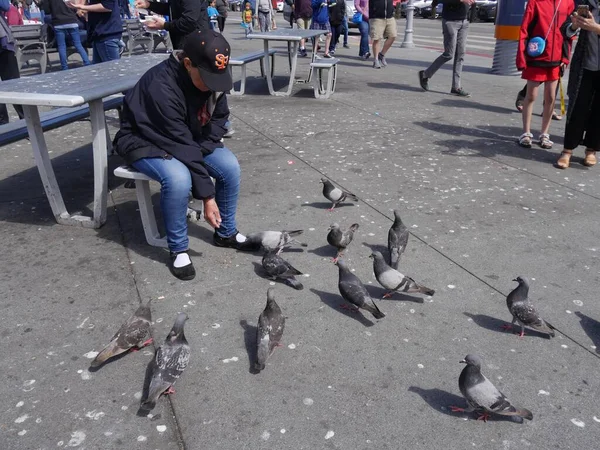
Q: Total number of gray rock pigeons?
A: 12